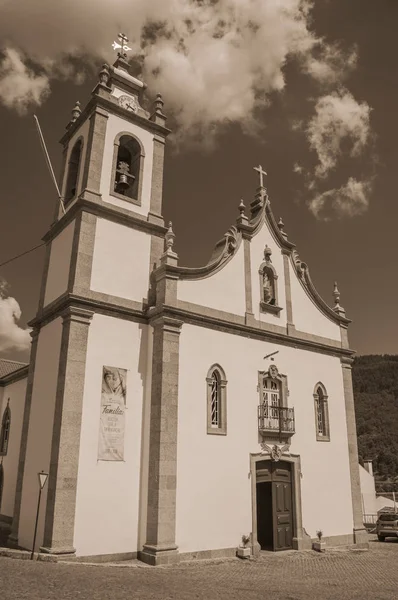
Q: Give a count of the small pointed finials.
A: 7